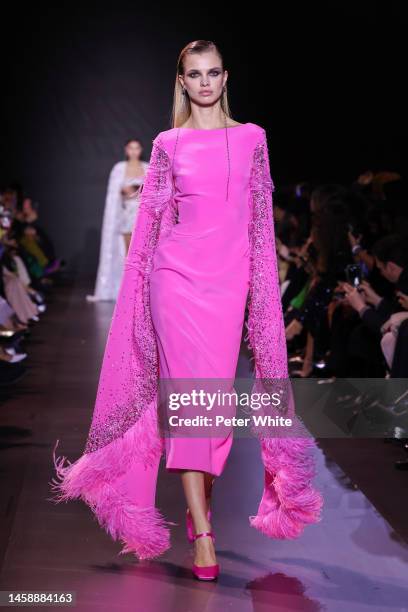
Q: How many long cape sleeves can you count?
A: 2